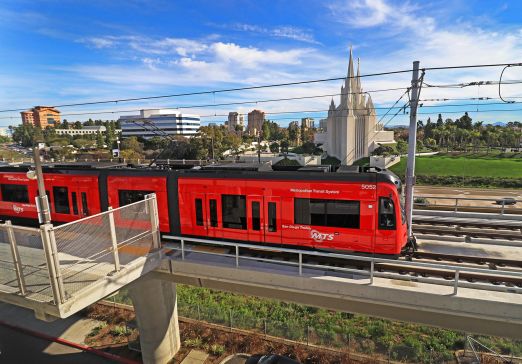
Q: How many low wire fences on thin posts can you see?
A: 1